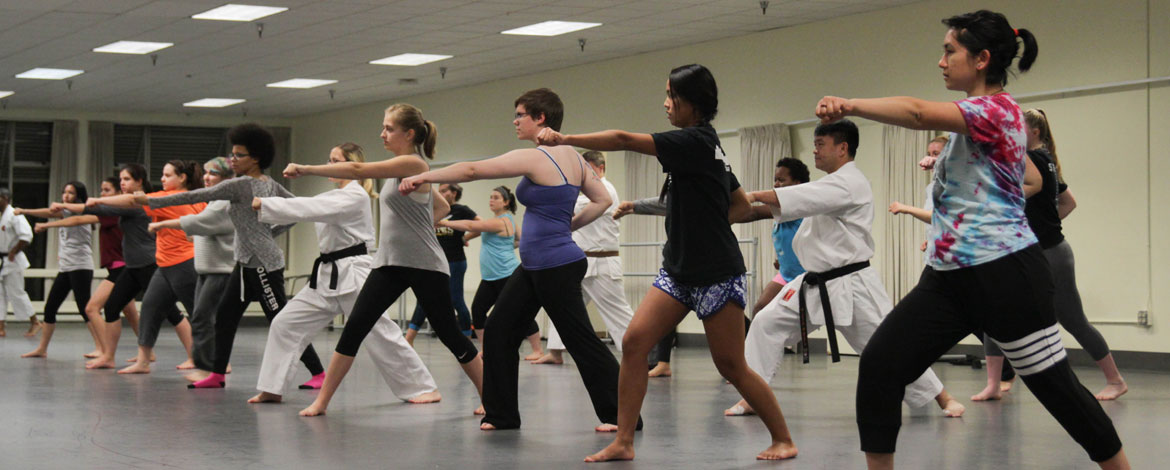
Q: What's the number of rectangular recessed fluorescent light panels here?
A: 8